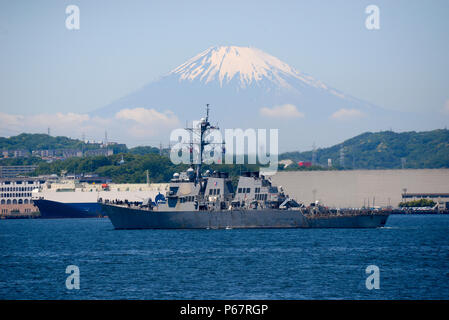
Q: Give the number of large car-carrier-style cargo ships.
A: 1